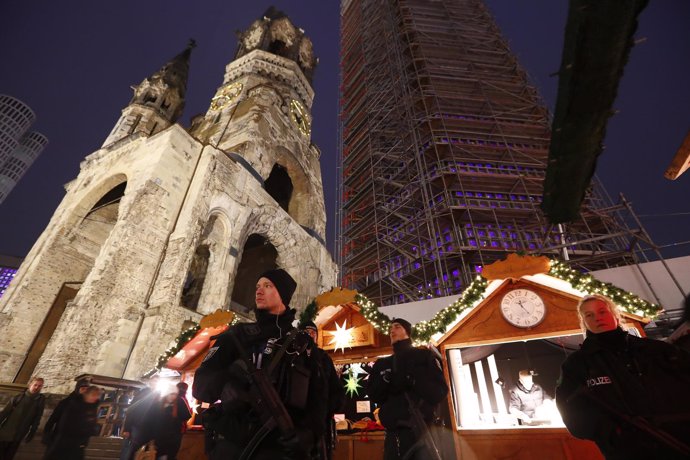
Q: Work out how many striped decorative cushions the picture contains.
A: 0